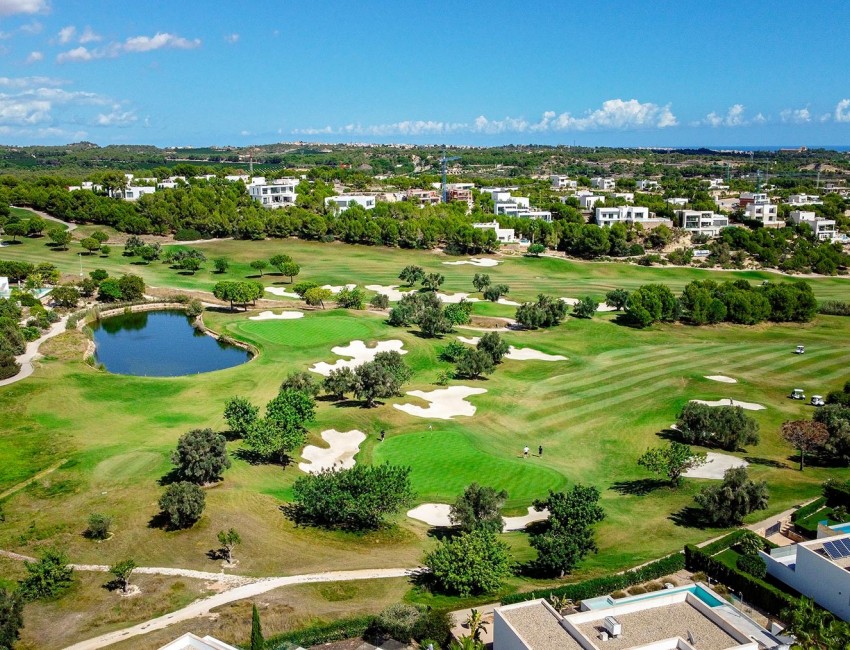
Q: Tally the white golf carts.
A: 3